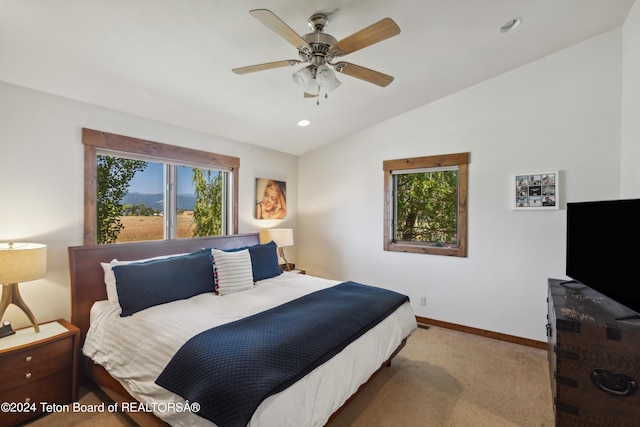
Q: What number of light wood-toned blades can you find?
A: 5